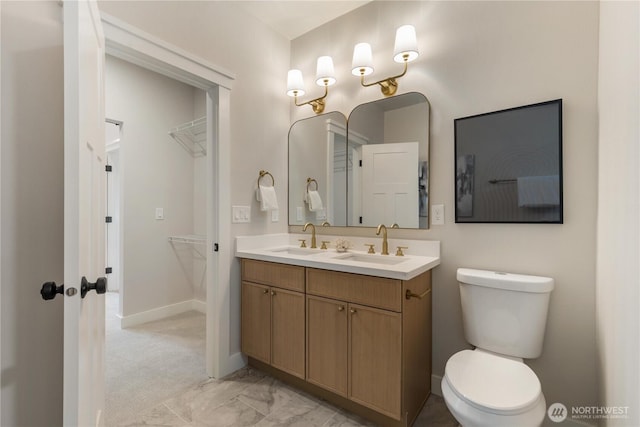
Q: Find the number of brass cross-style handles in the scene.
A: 4